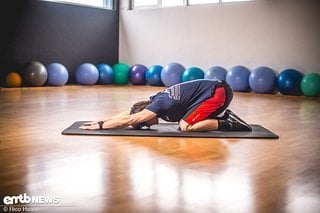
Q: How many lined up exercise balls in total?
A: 15